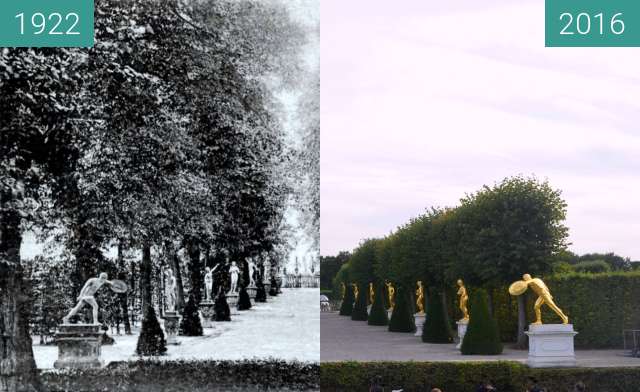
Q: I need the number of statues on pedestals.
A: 13